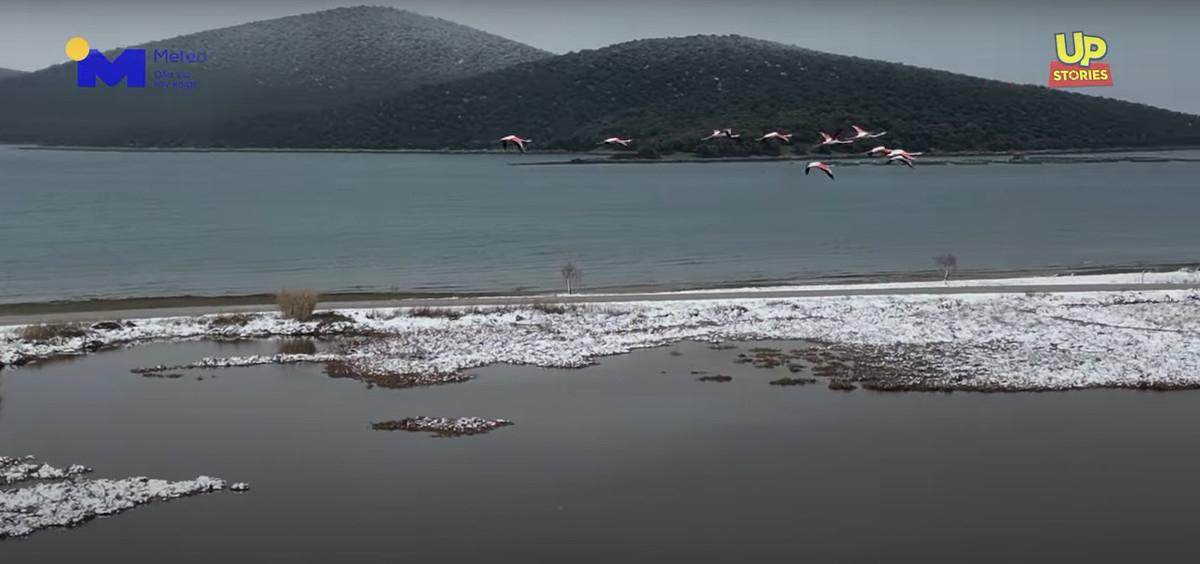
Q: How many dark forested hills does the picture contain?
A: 2